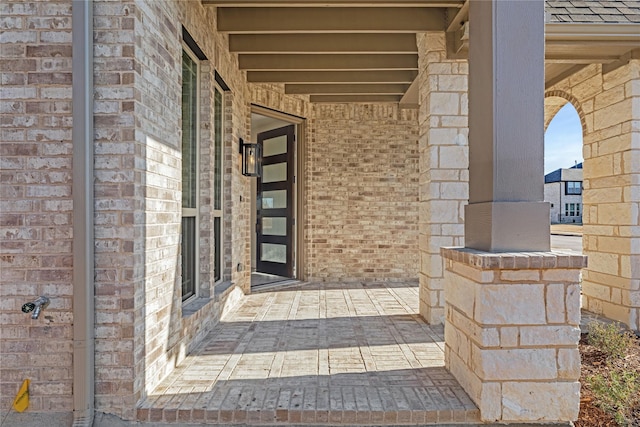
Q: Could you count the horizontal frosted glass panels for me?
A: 5